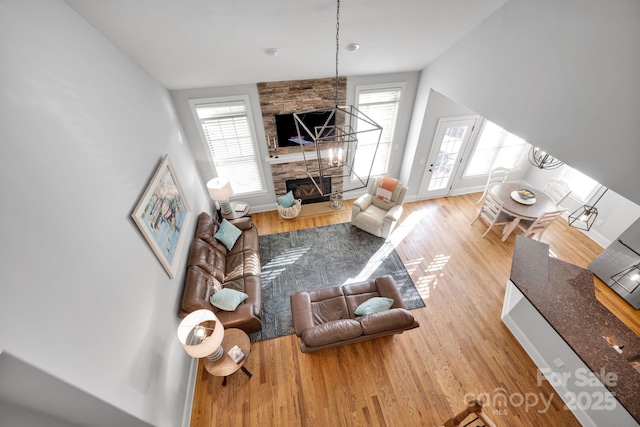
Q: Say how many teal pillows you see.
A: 4